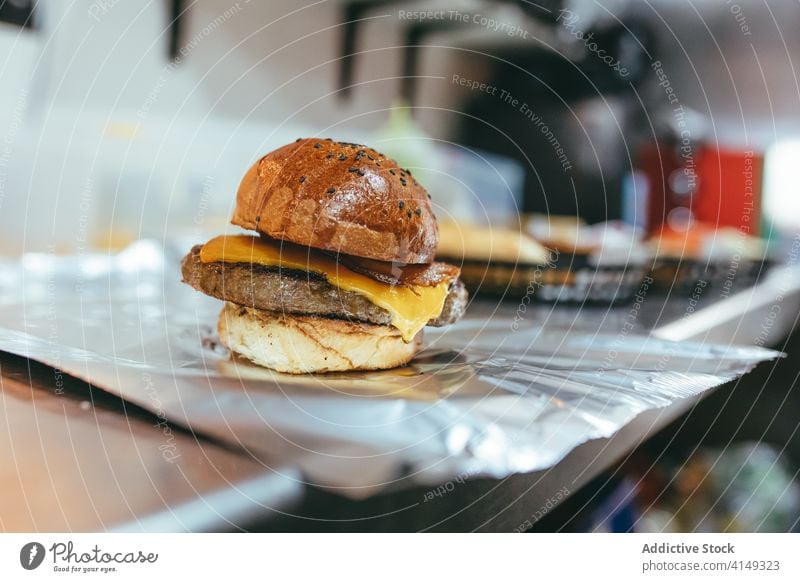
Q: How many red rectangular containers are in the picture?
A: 1